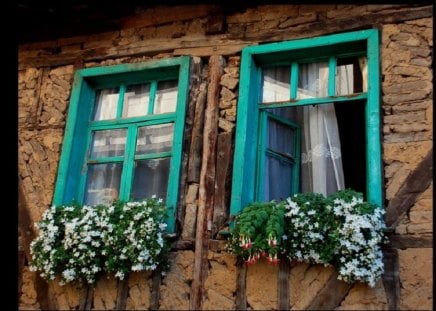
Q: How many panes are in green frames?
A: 12